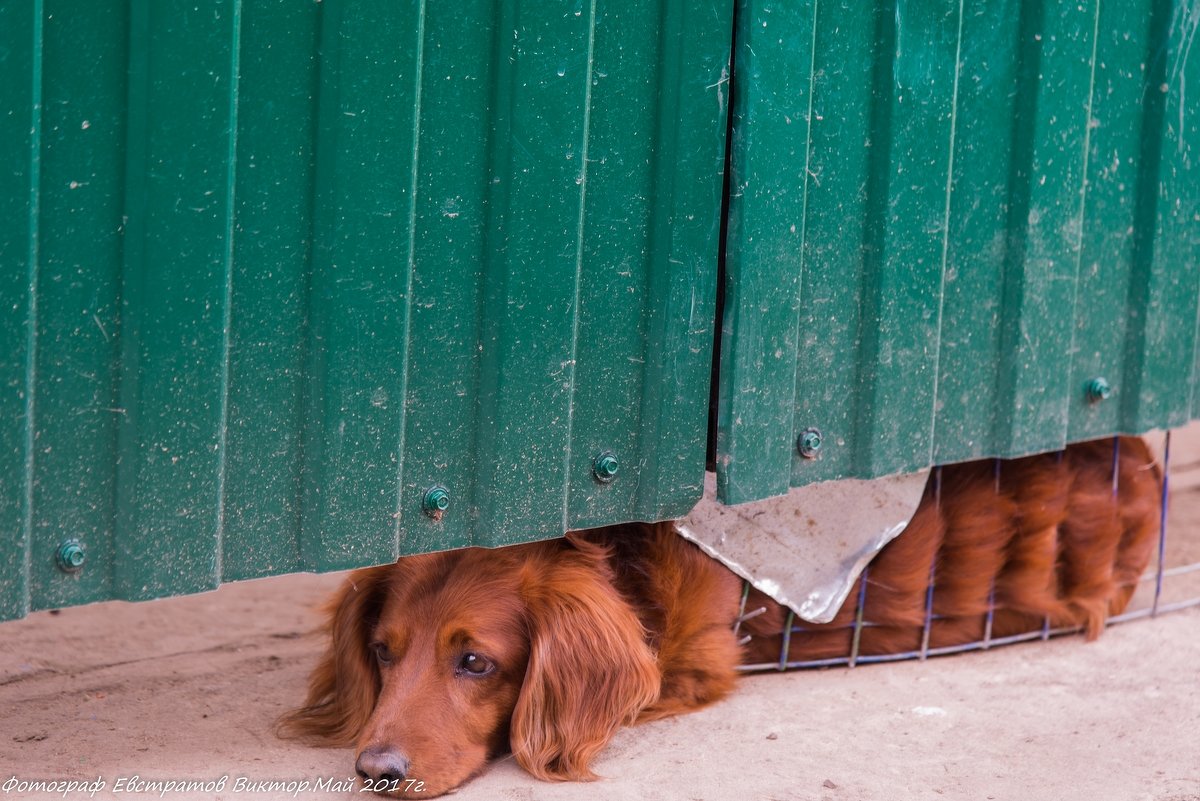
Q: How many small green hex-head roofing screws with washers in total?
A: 5